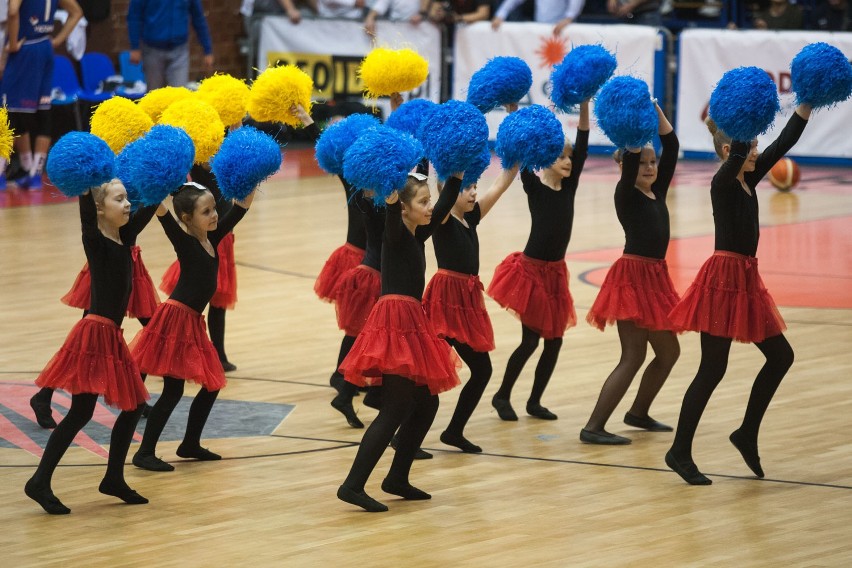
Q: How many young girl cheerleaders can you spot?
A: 11